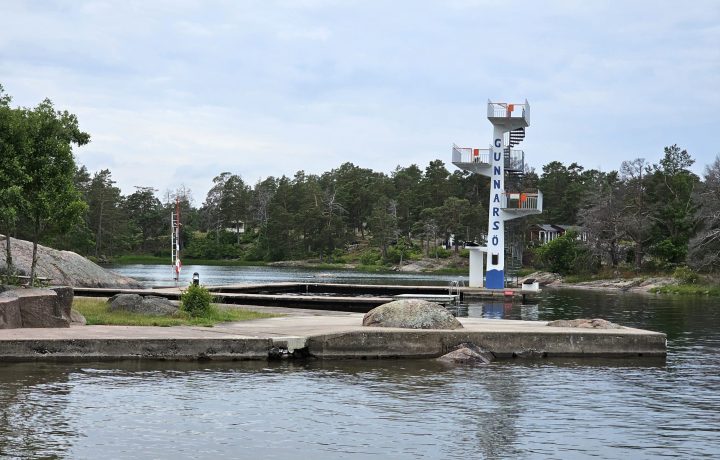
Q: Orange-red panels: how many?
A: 3